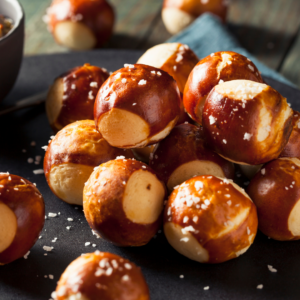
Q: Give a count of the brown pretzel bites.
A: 15